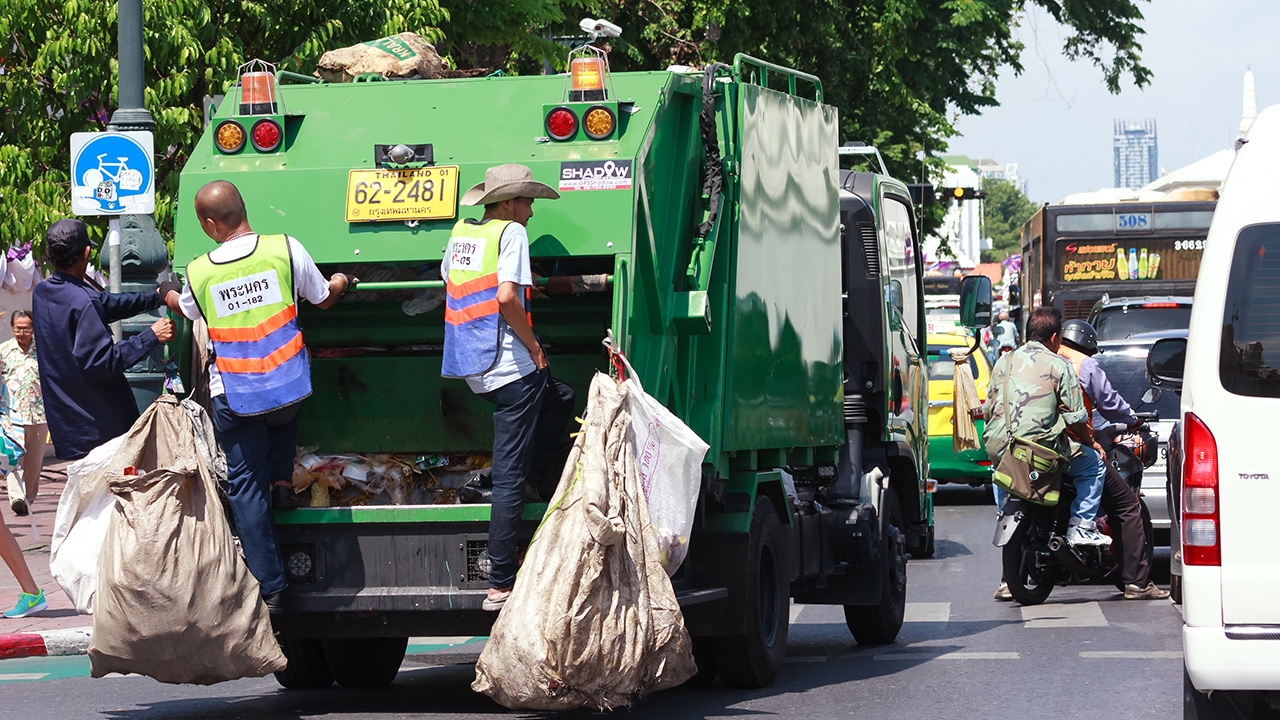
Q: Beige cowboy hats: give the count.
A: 1